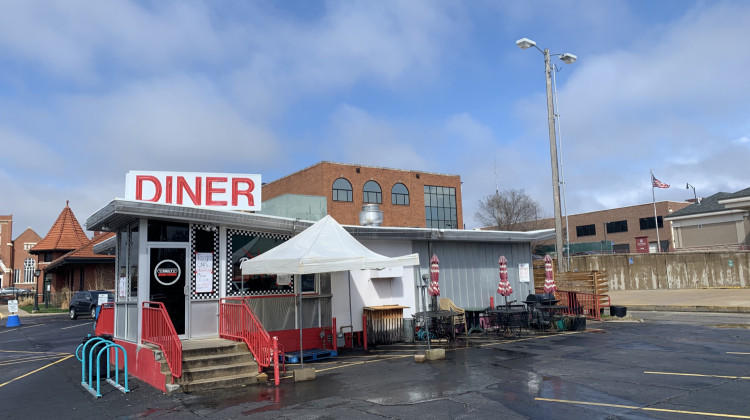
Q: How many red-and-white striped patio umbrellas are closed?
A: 3